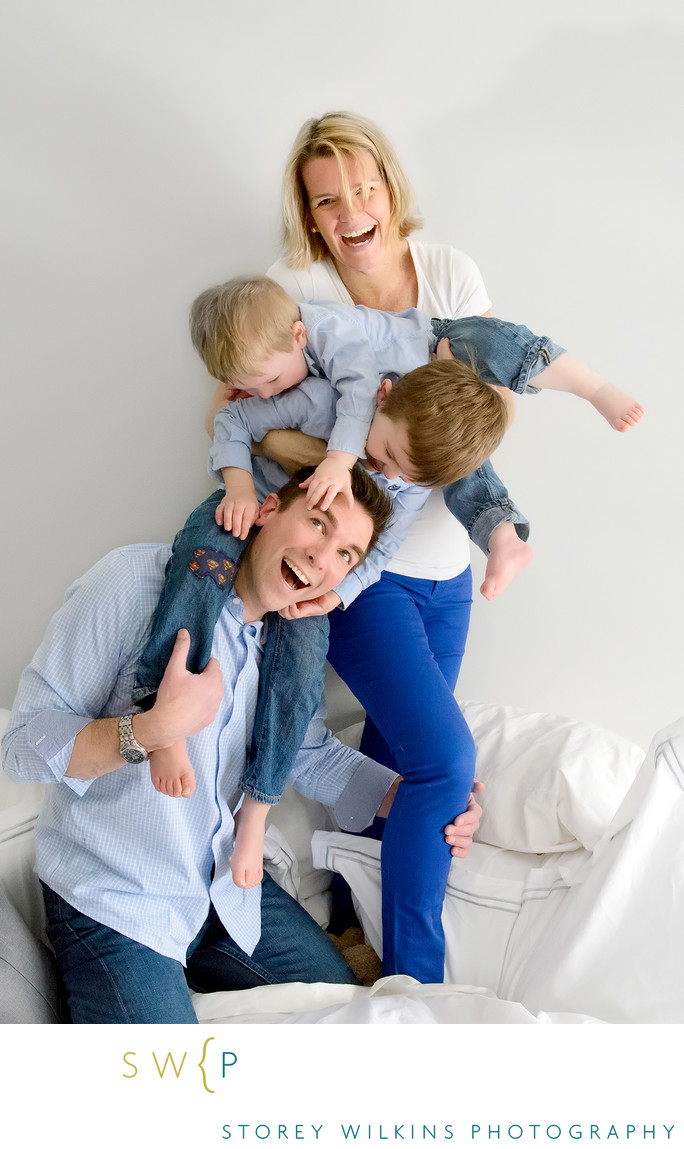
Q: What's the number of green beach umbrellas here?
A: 0